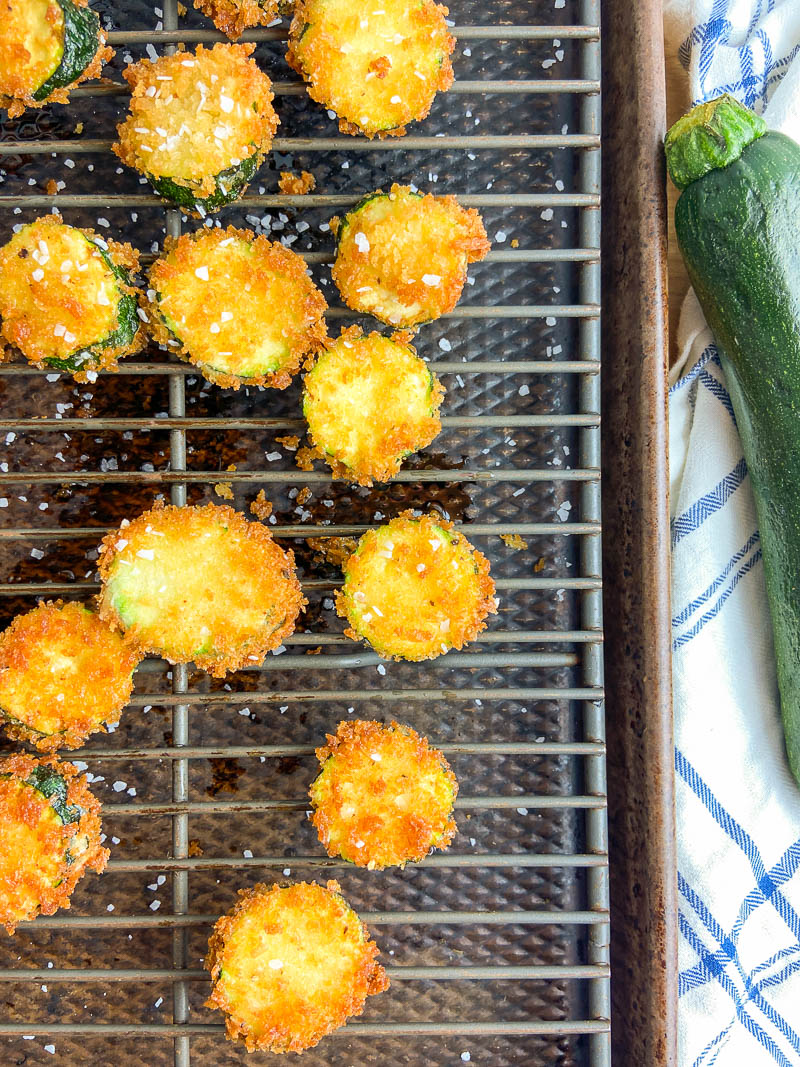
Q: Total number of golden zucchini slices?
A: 14